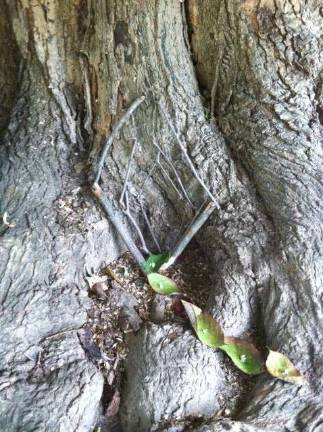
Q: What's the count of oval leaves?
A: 5